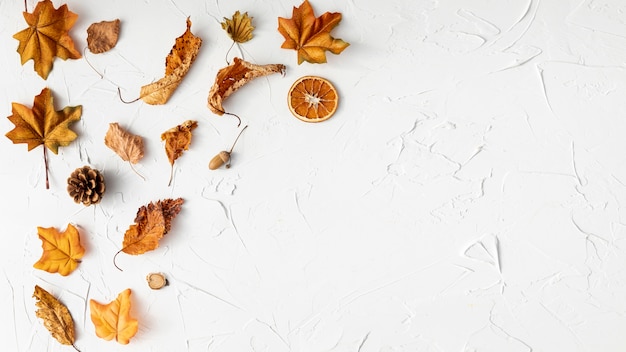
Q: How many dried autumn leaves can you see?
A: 13